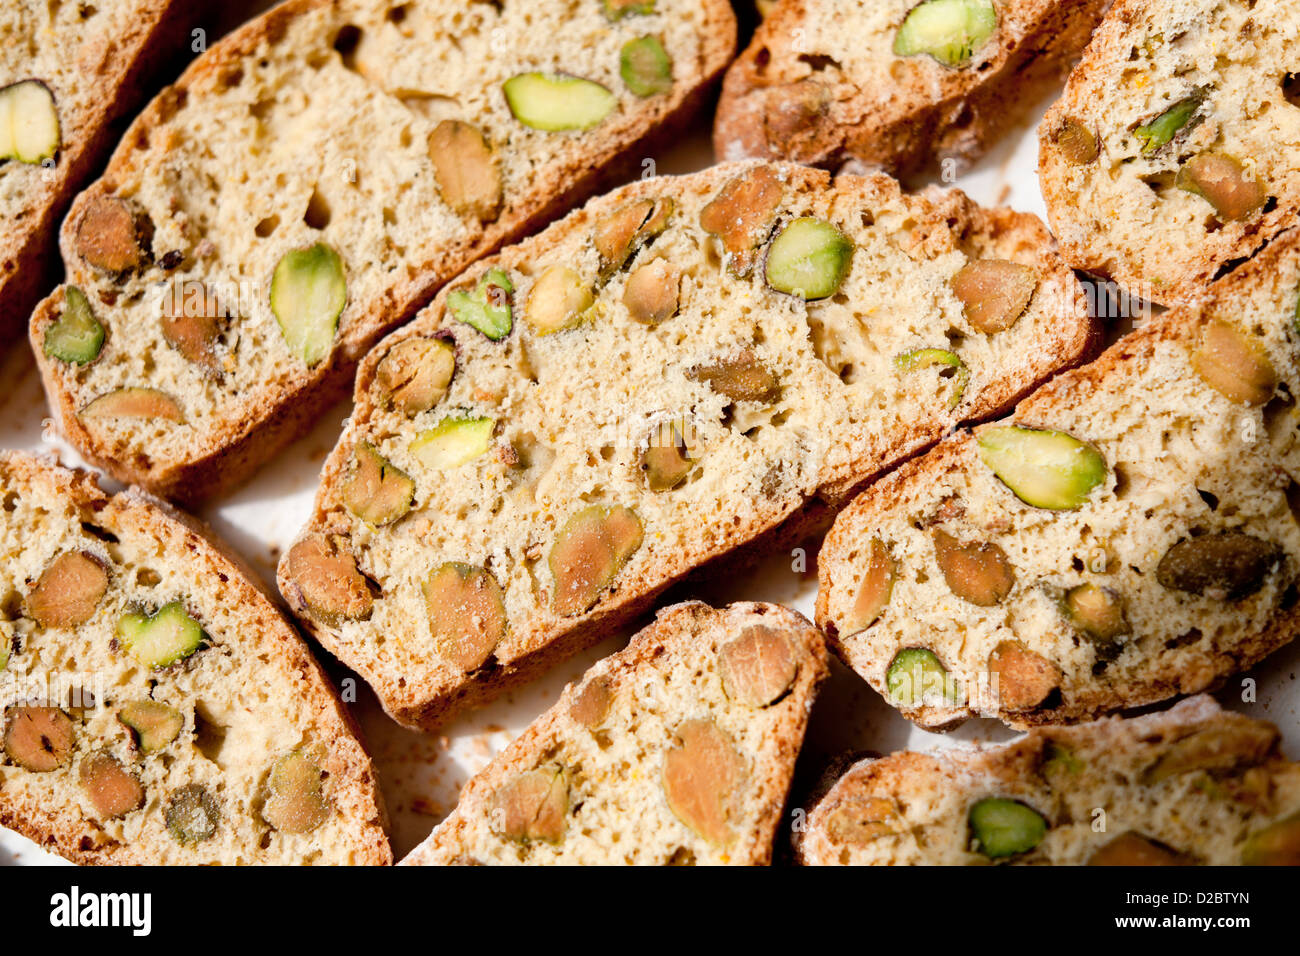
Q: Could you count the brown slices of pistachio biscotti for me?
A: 9